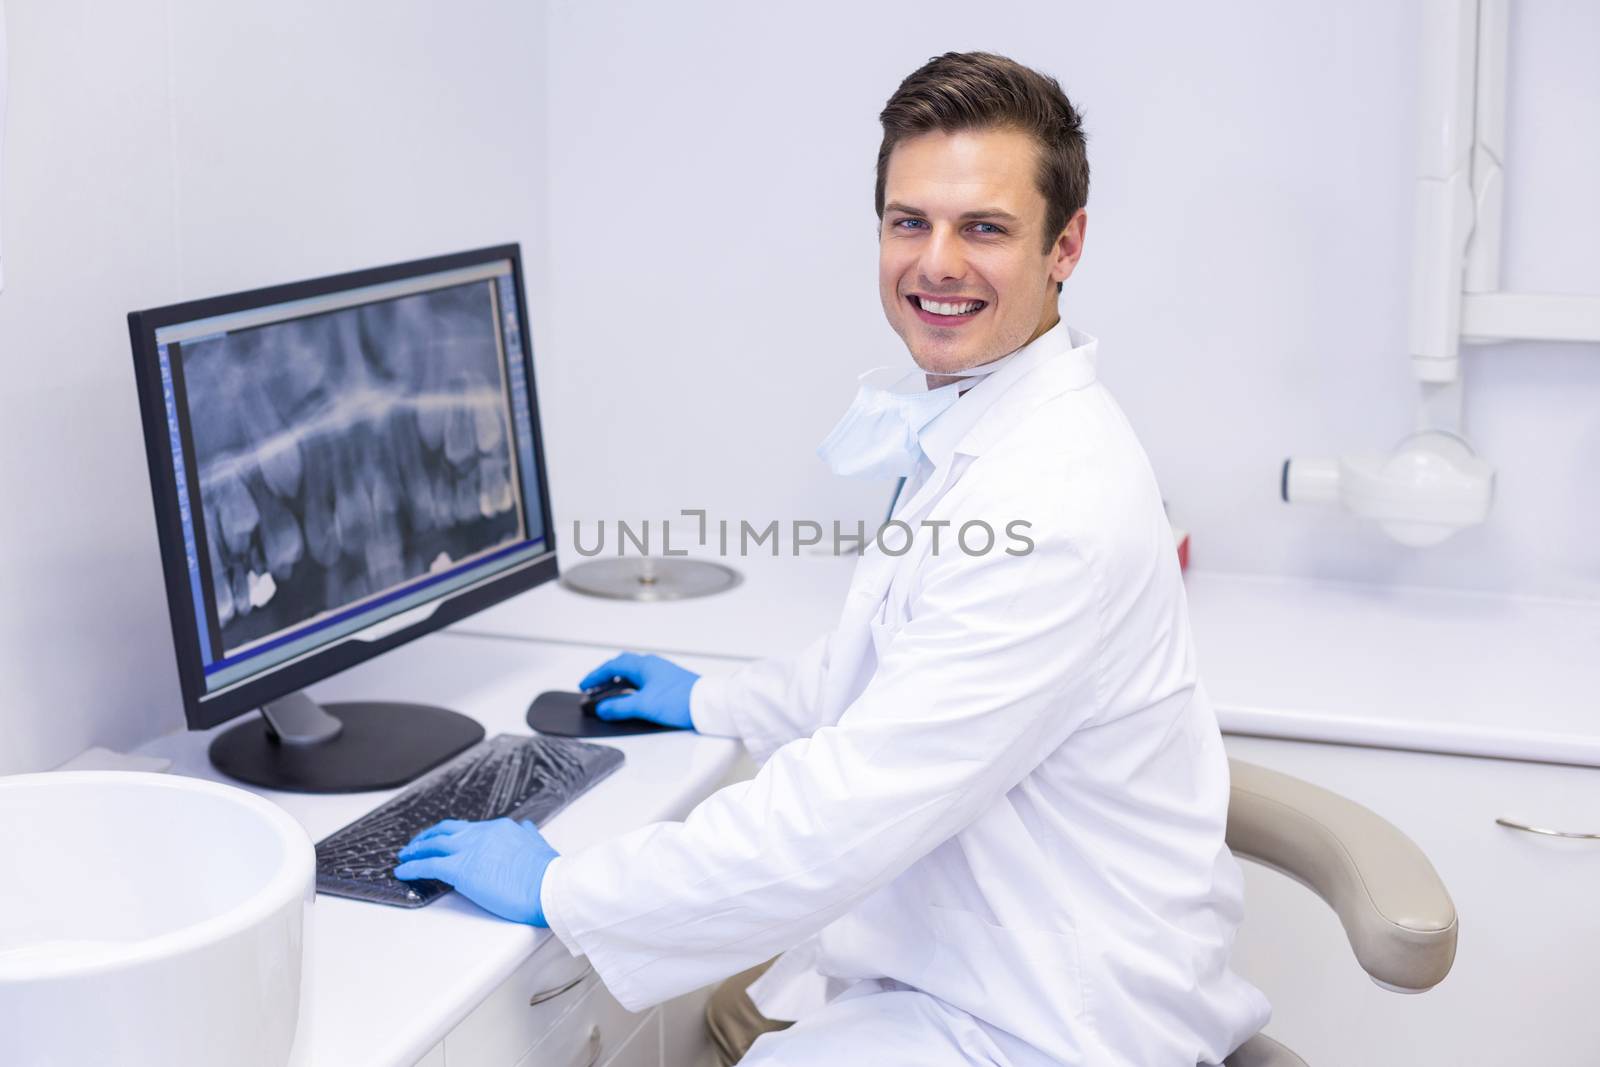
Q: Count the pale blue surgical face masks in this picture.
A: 1